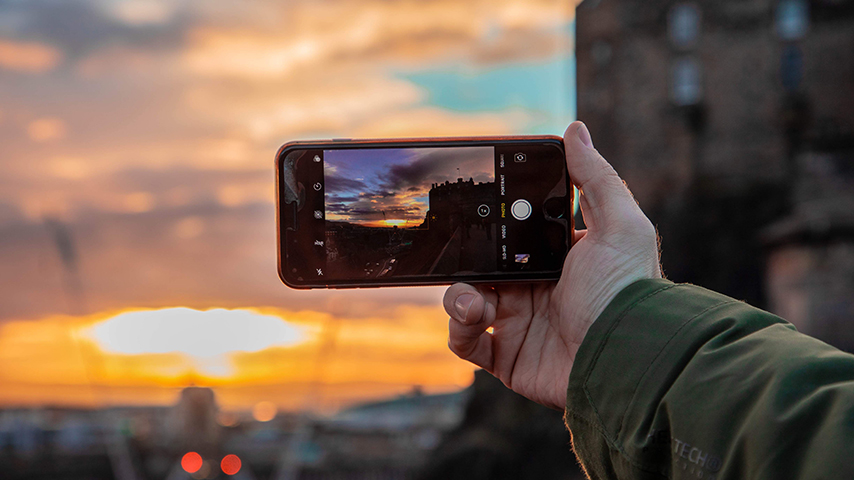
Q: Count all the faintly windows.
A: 4